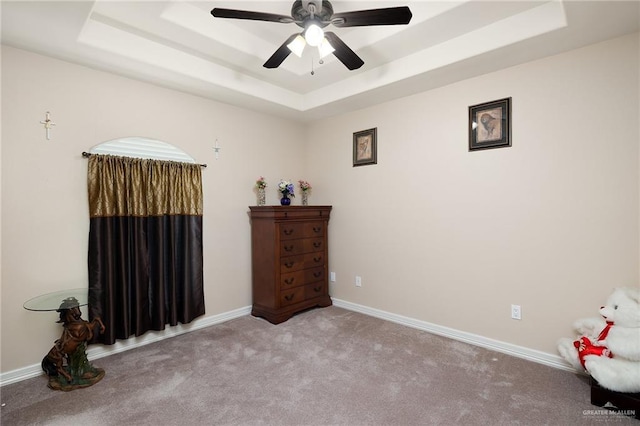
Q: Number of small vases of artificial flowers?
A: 3